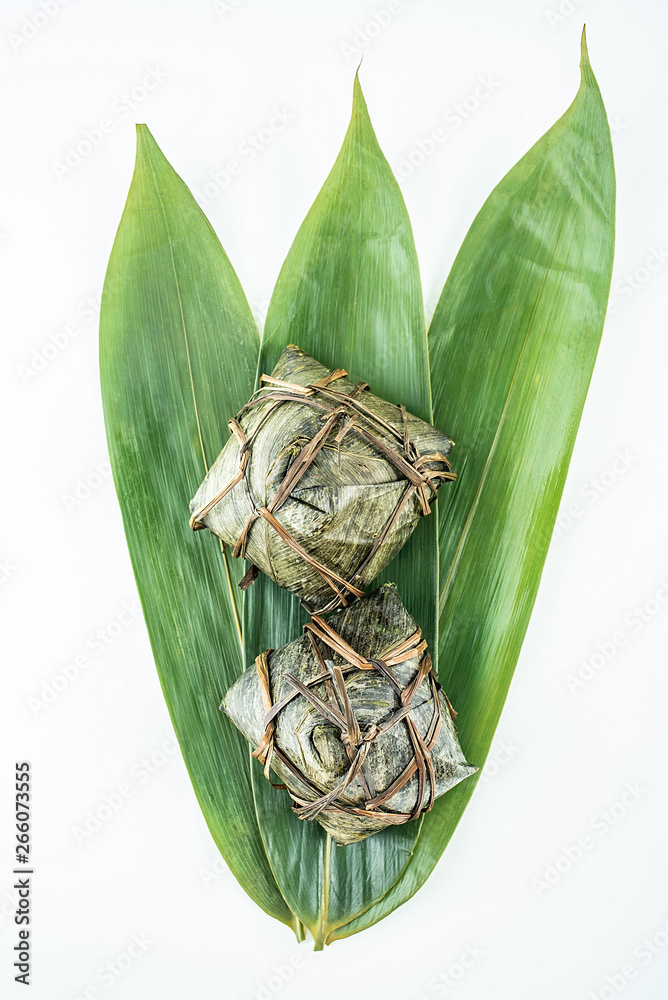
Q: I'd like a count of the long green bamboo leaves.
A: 3